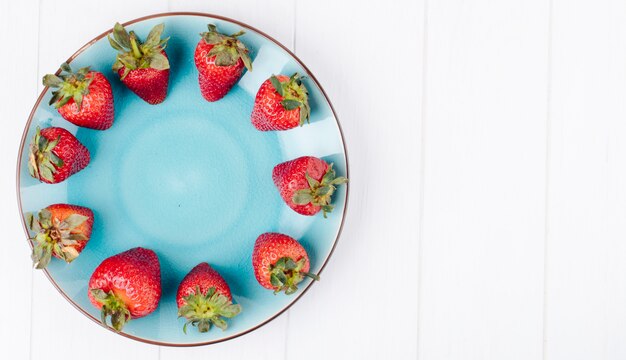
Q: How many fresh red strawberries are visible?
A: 10